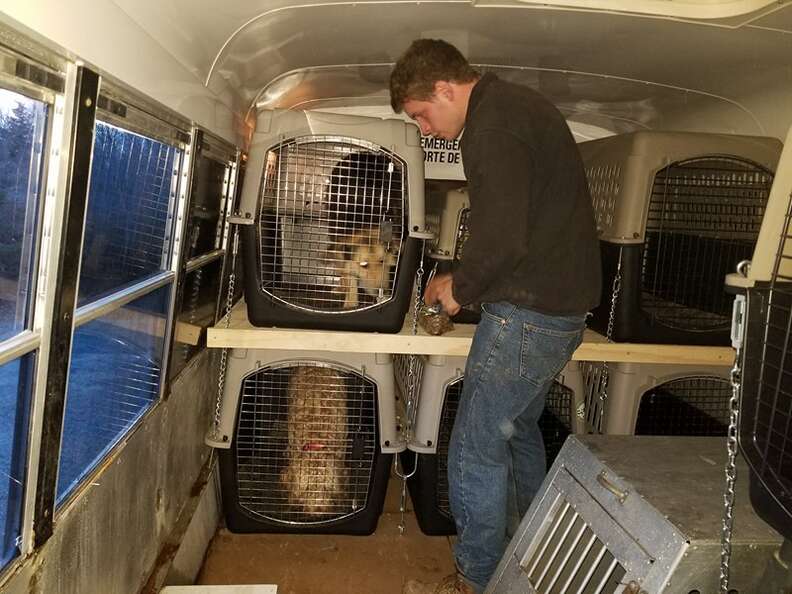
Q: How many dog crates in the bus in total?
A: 8